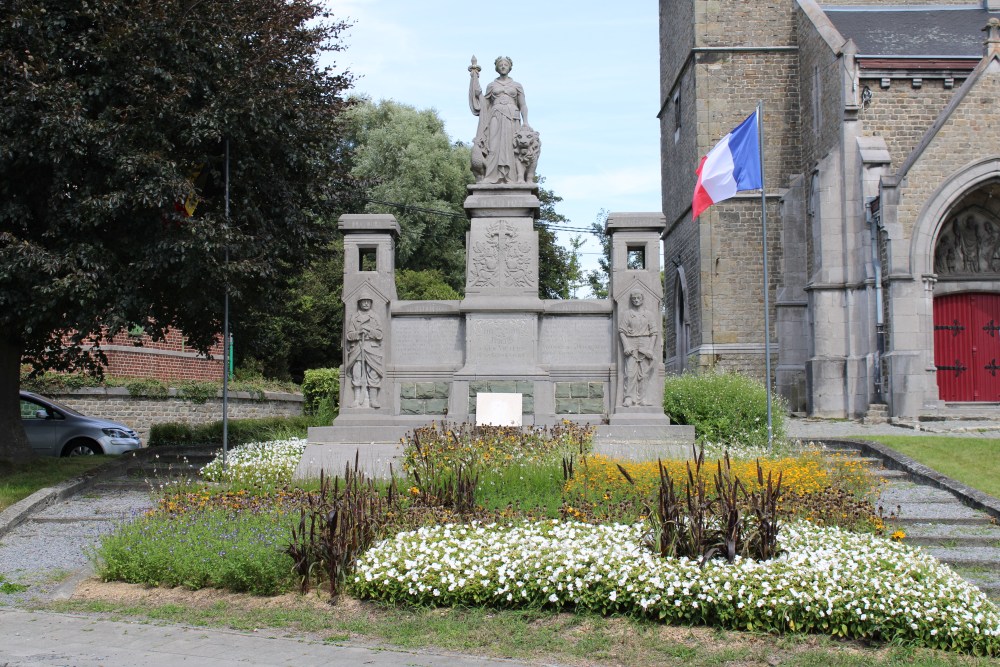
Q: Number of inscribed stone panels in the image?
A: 3